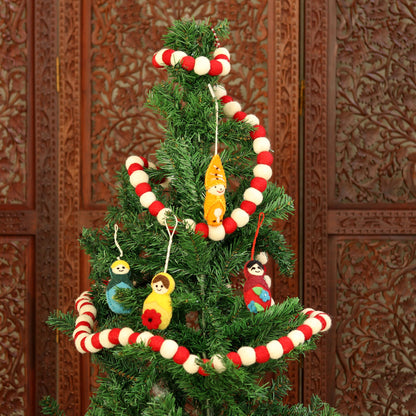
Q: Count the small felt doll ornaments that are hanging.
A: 4